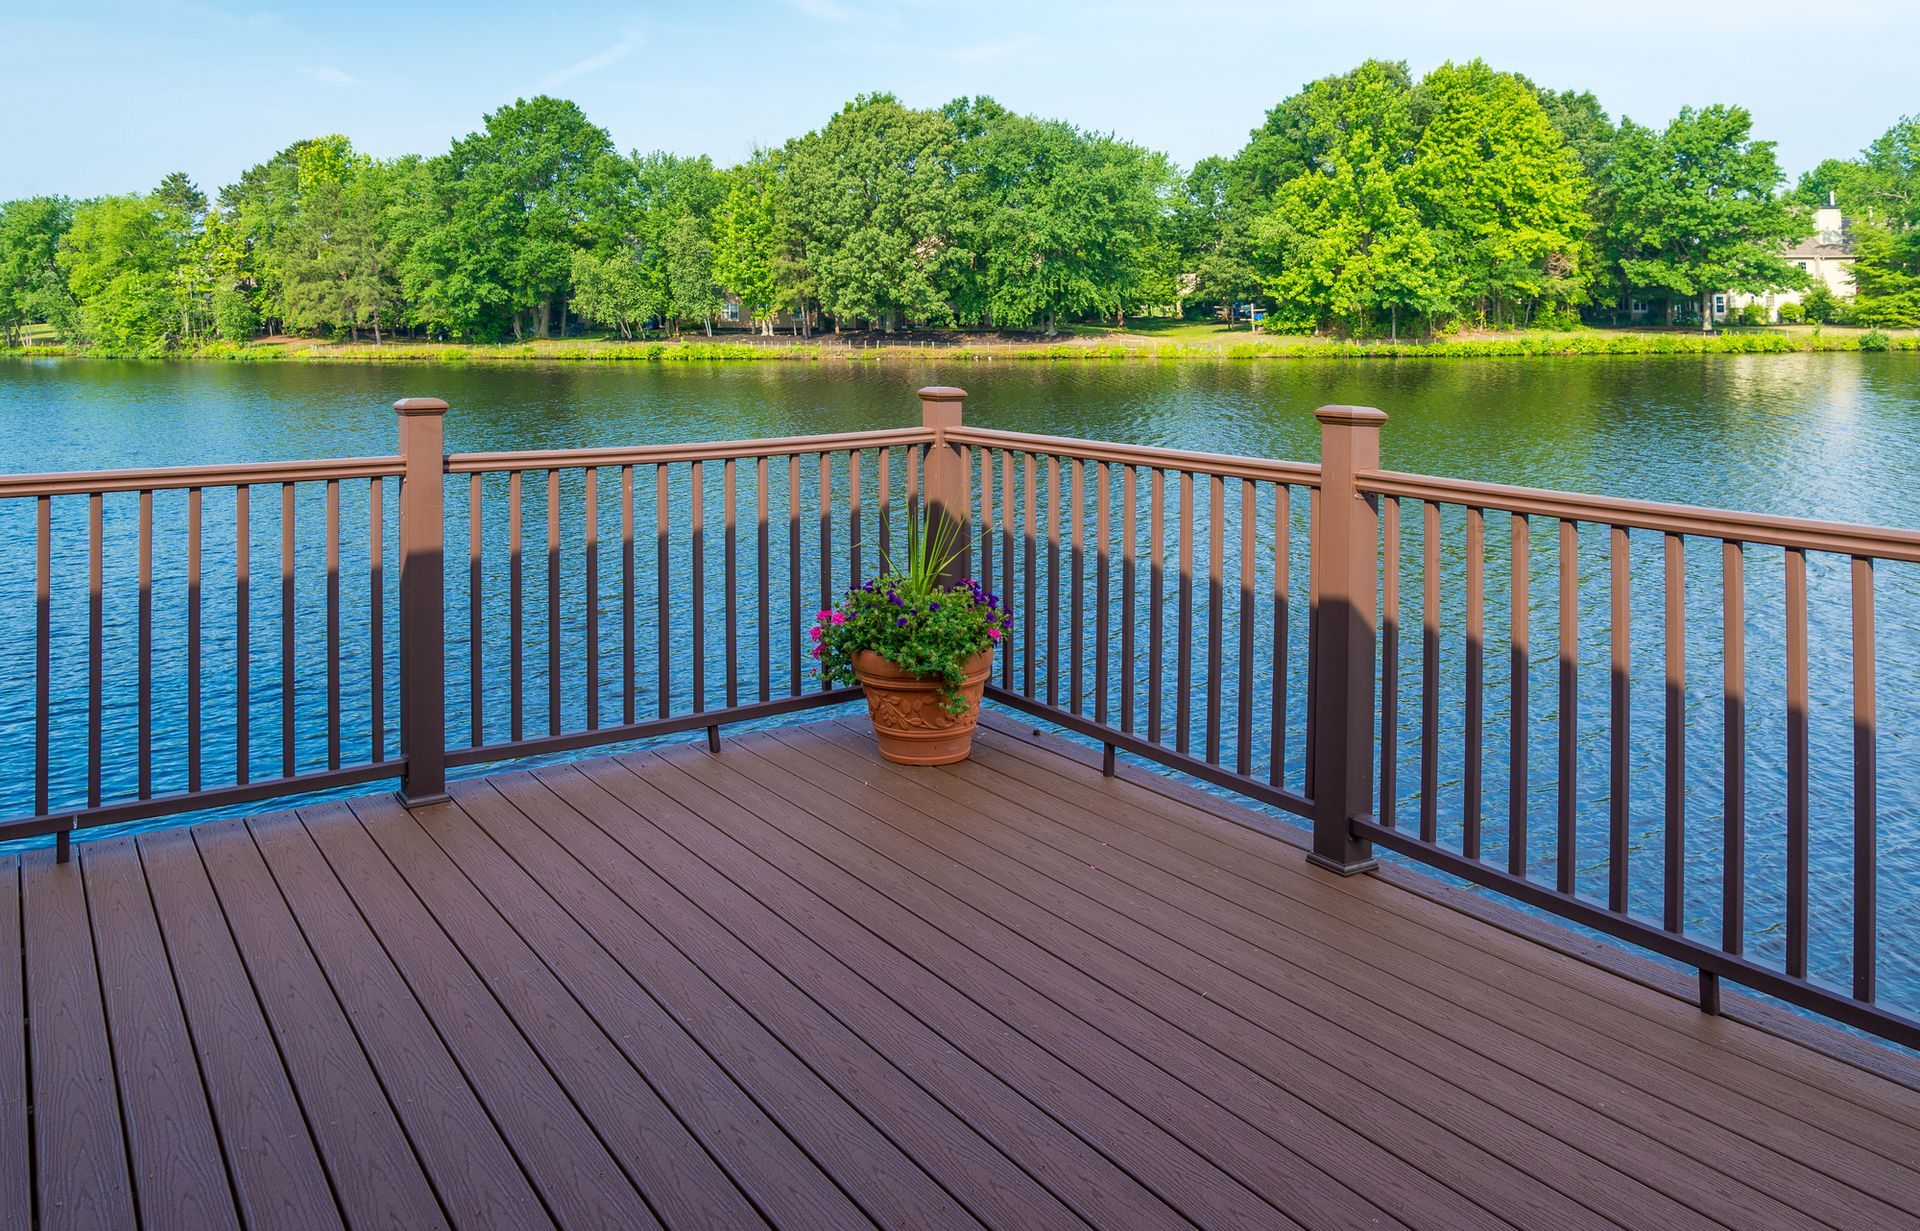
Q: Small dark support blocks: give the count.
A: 4